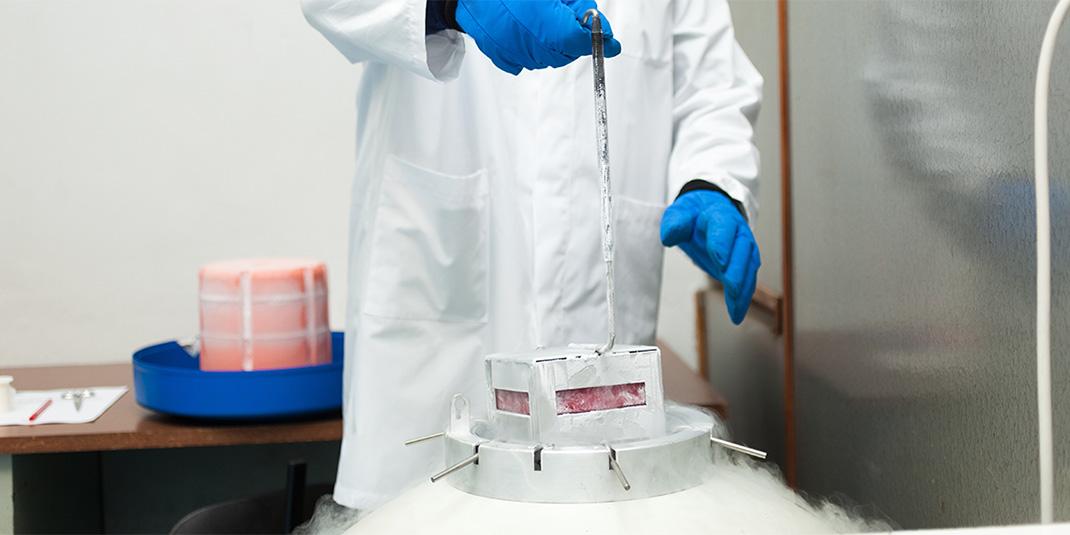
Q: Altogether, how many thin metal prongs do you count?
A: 4